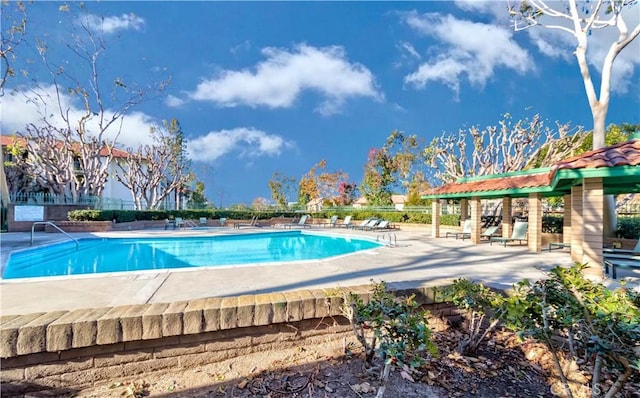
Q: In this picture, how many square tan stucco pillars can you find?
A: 8